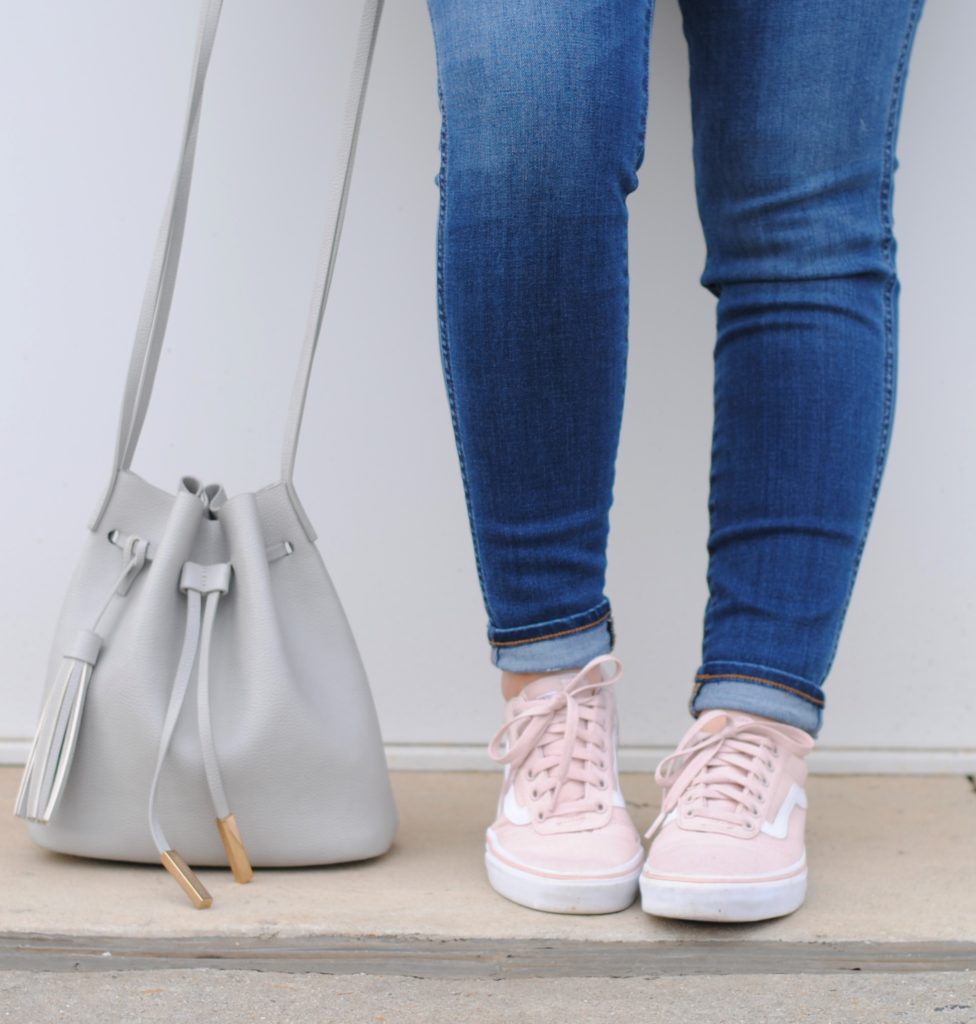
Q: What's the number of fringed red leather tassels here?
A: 0